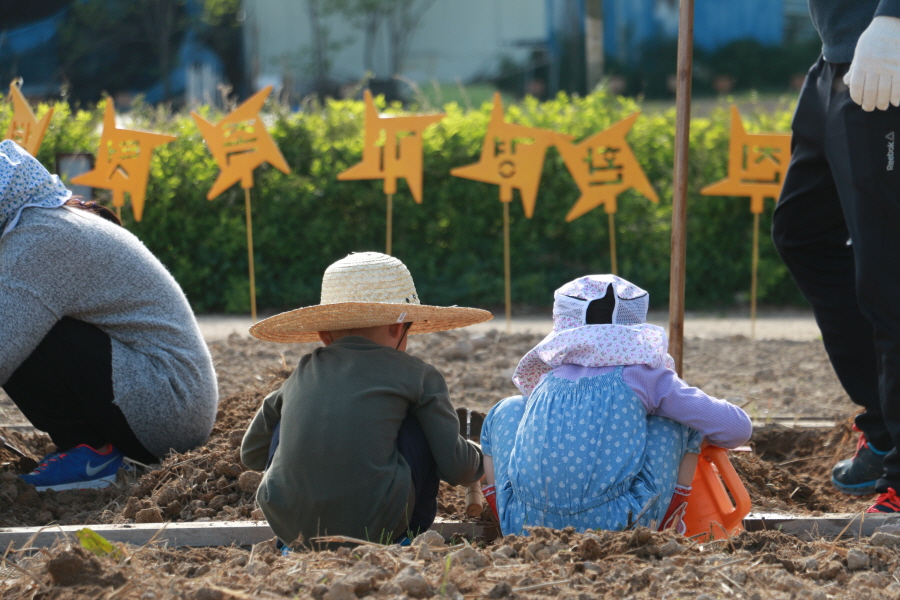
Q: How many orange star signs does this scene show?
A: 7